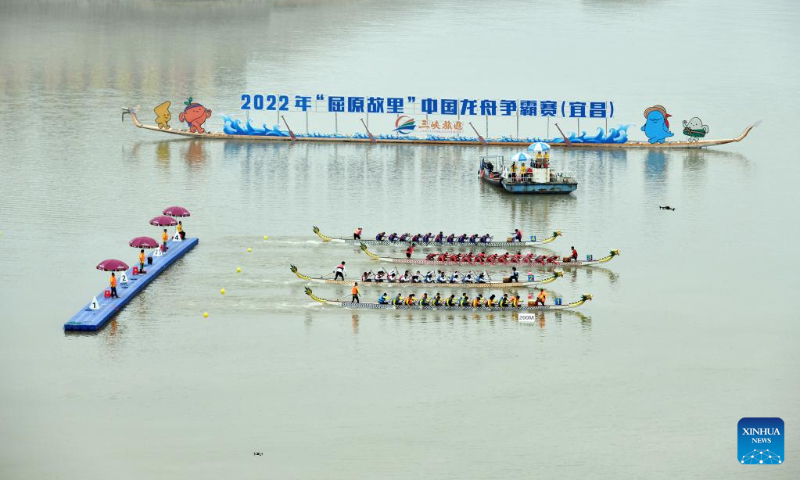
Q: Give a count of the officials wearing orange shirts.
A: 4